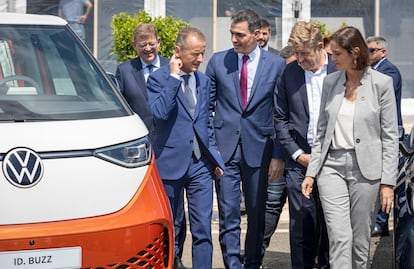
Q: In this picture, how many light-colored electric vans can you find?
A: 1